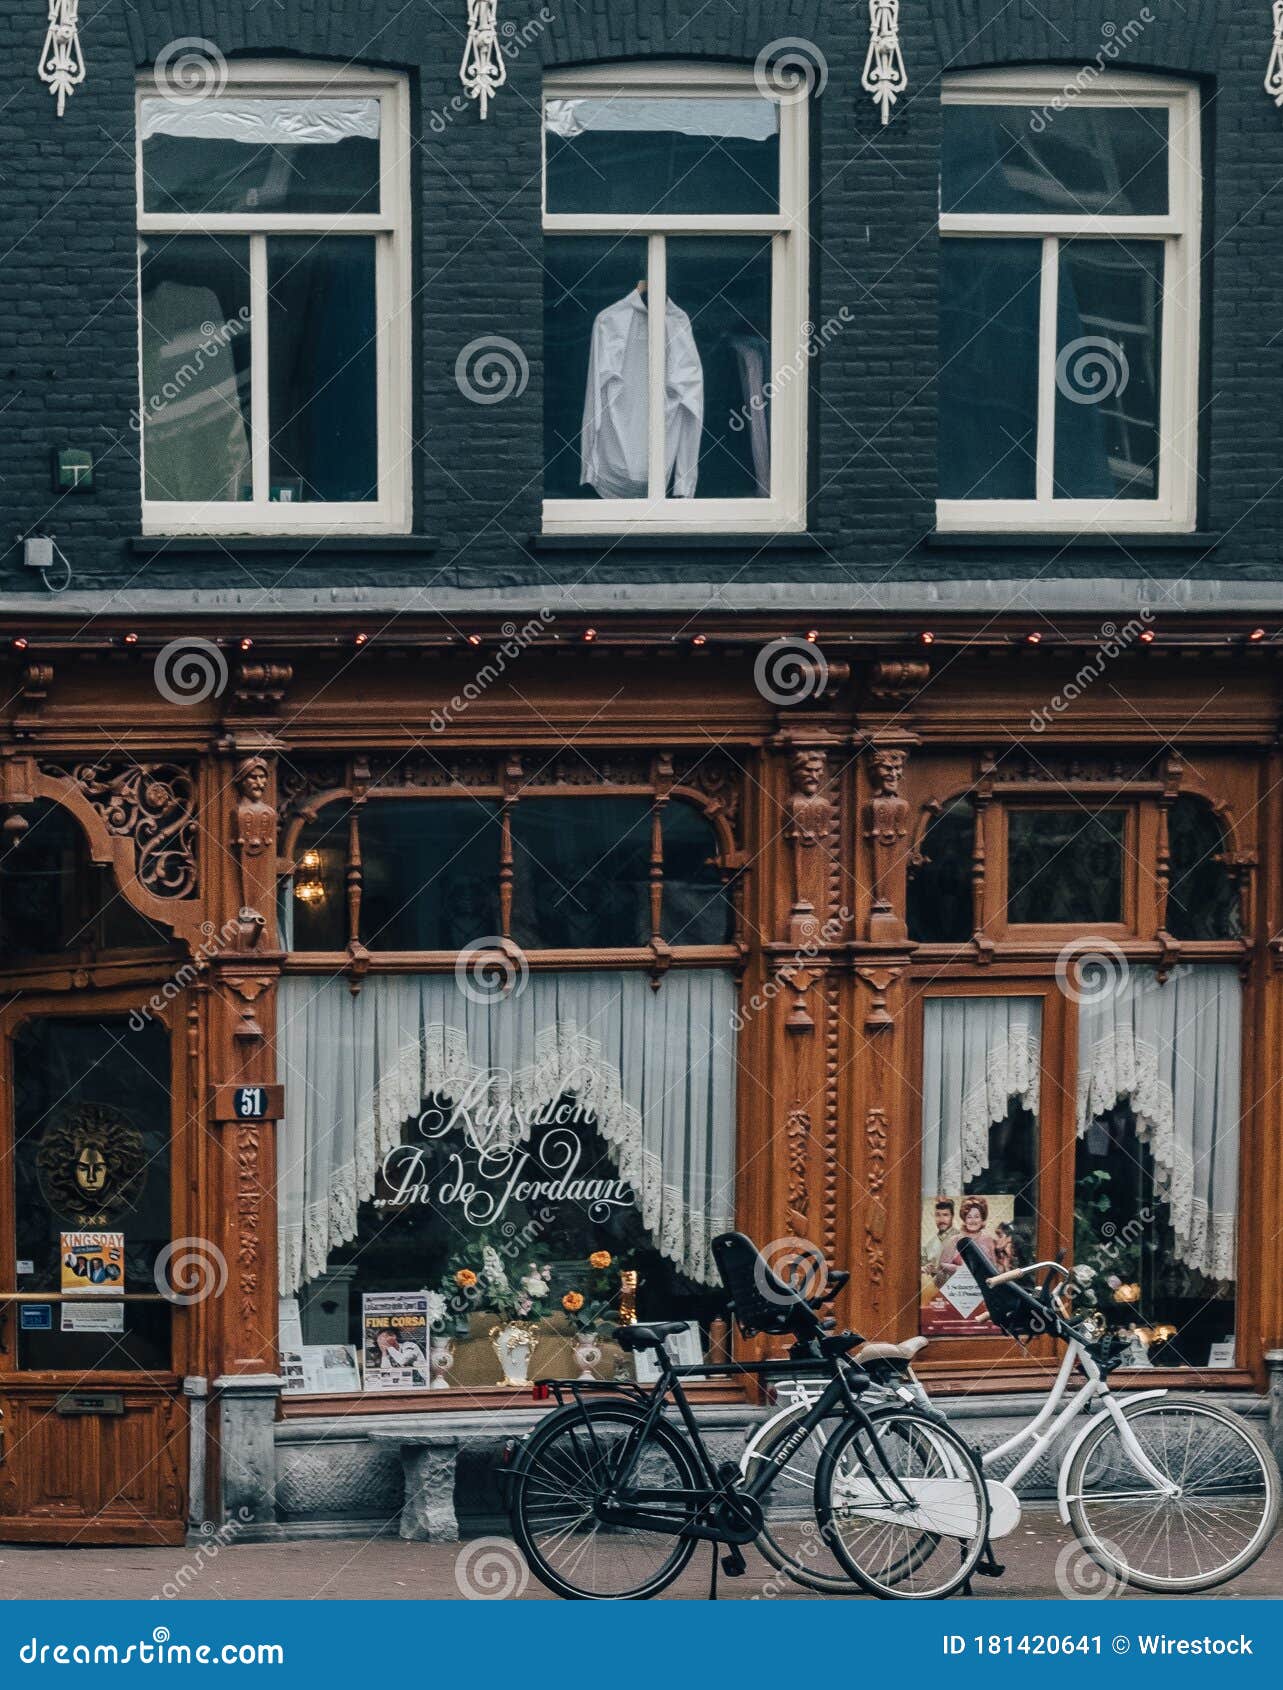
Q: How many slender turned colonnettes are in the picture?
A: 5